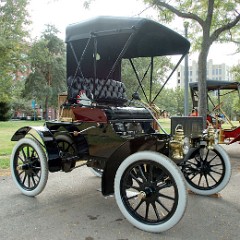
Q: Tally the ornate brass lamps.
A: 2